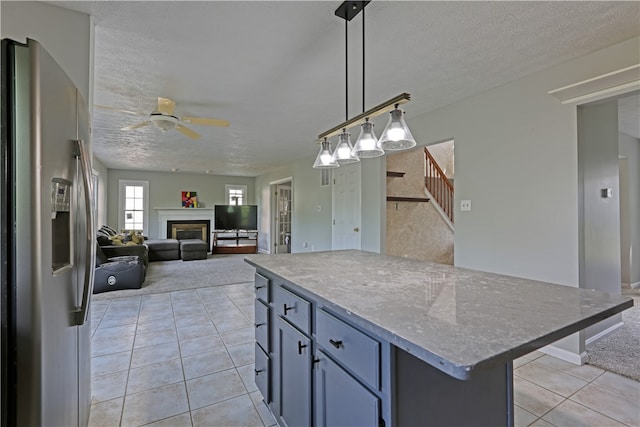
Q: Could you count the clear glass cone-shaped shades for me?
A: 4